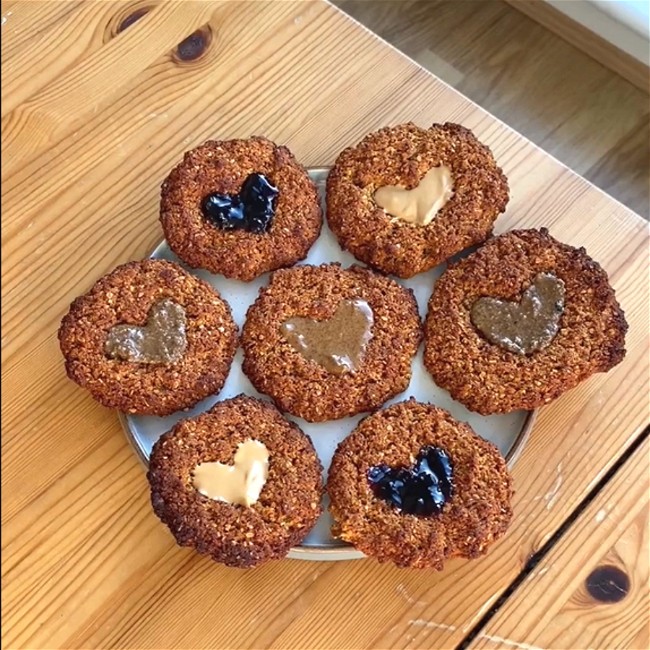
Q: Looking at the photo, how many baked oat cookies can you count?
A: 7